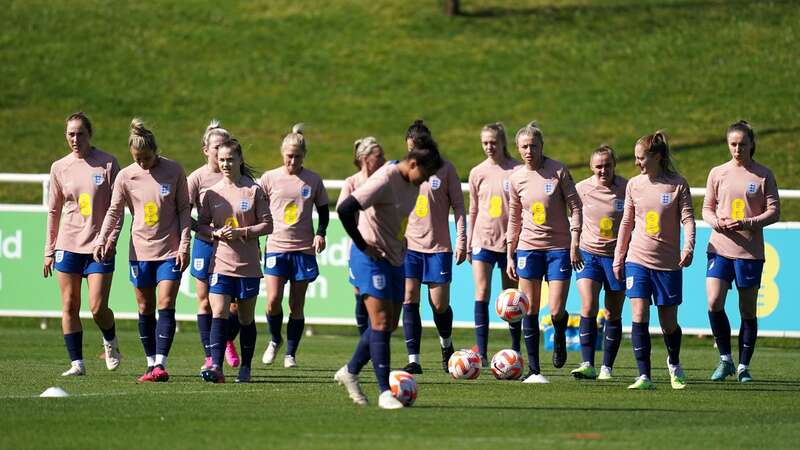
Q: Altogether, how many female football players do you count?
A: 13